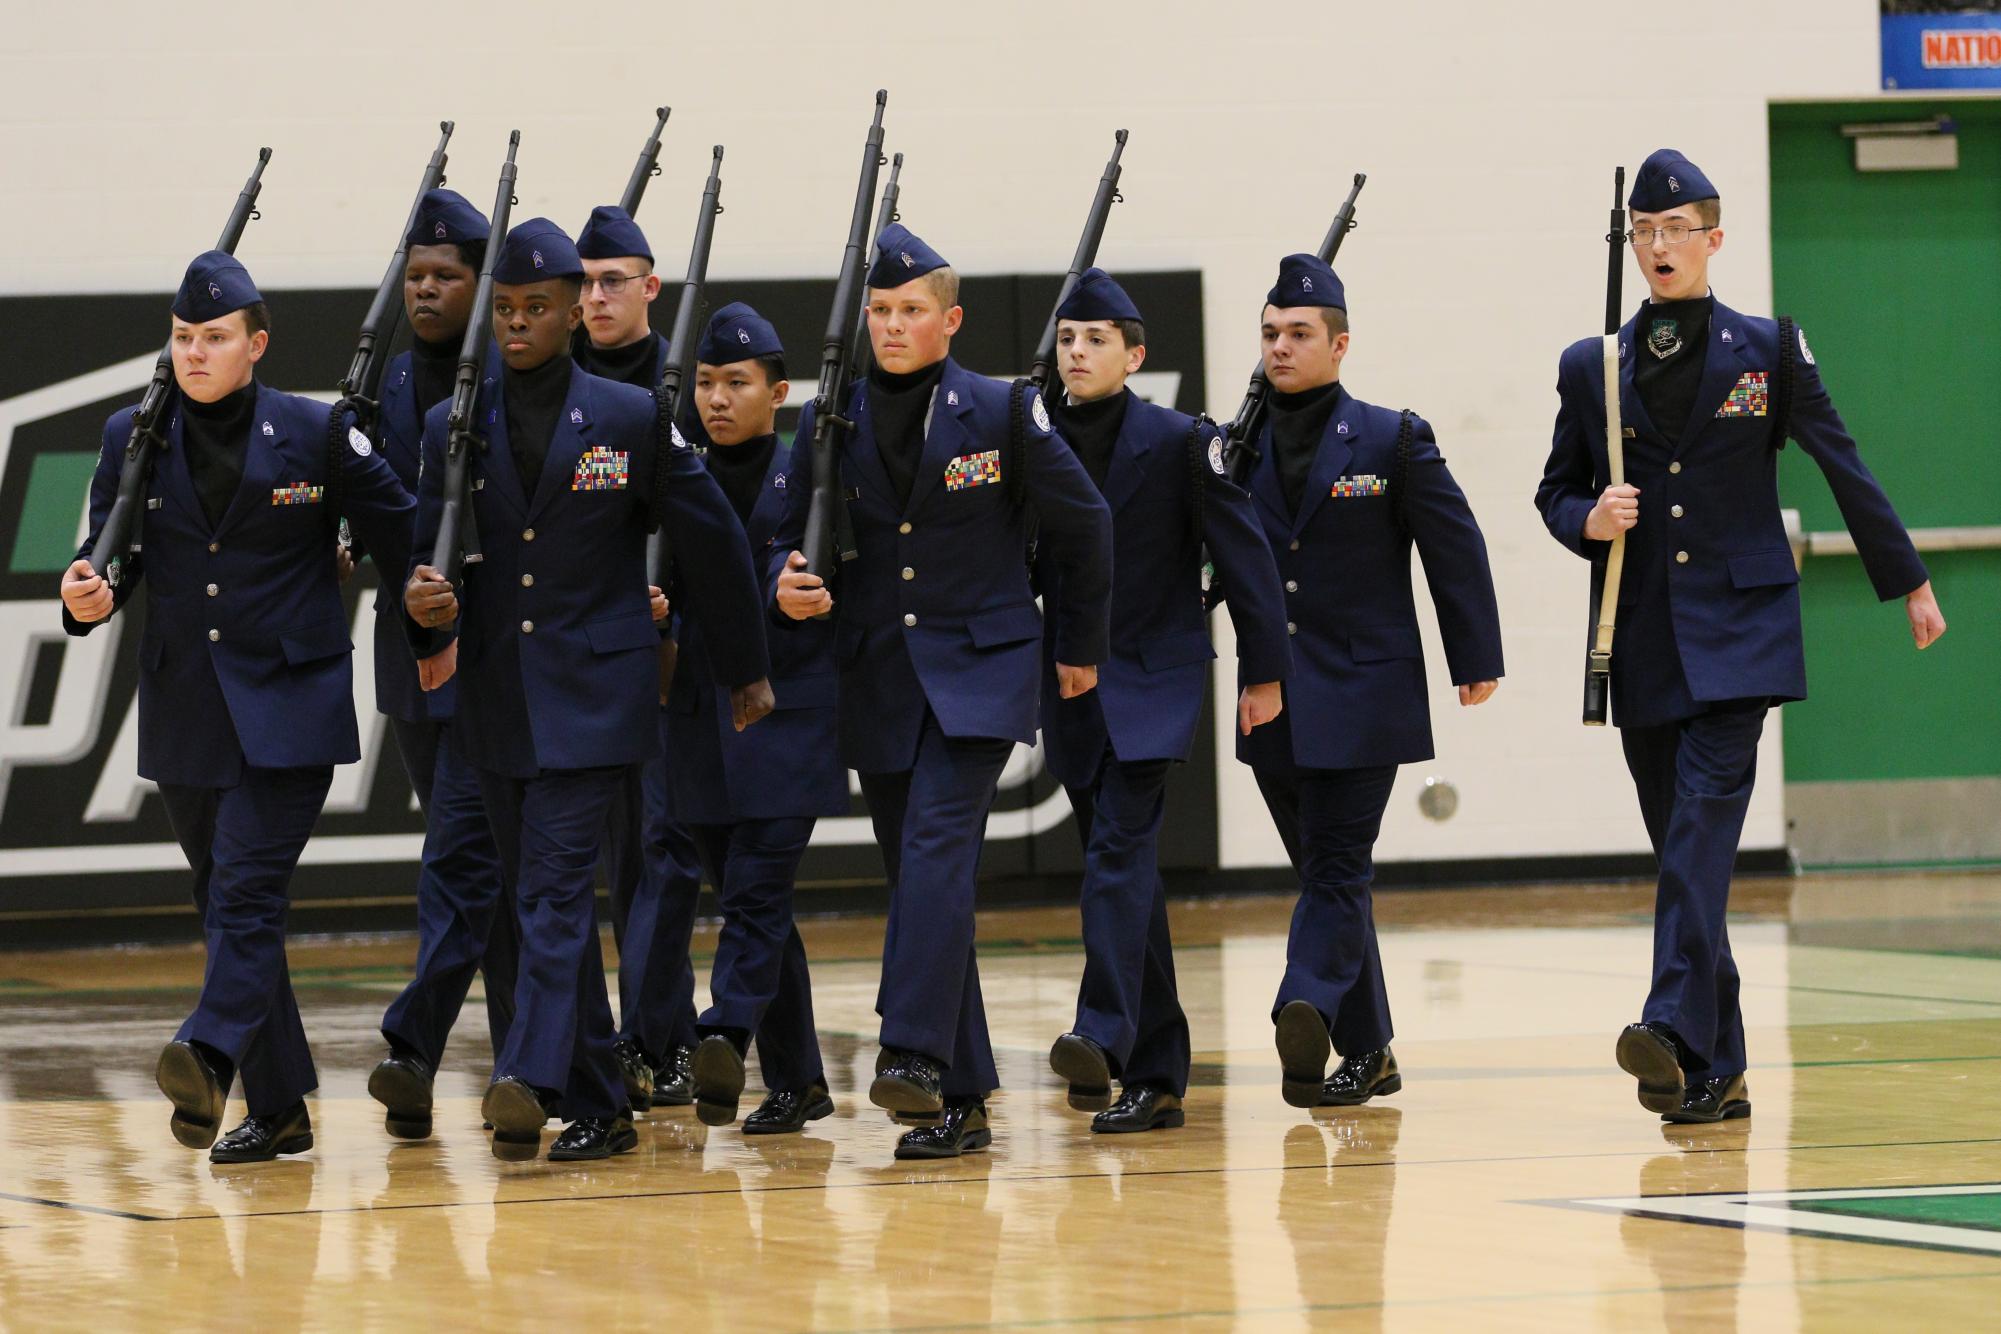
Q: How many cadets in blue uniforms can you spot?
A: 9